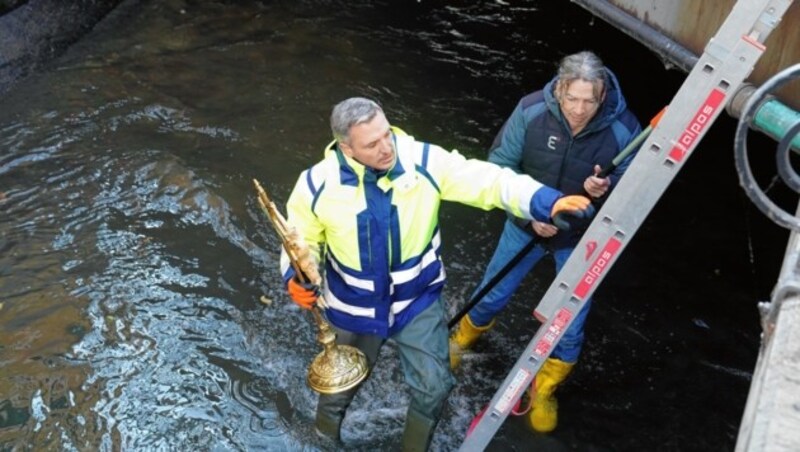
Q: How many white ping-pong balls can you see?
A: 0